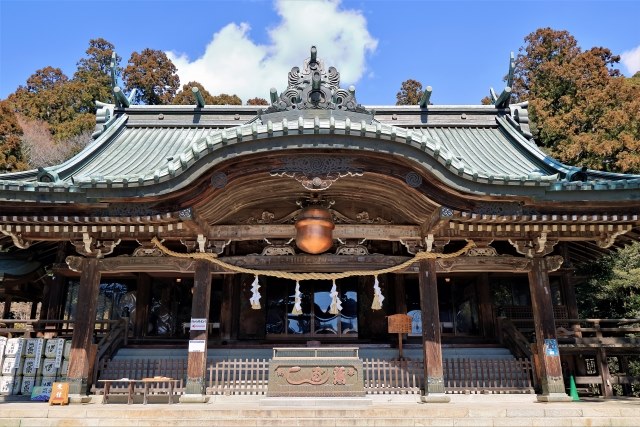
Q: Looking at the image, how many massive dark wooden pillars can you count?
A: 4